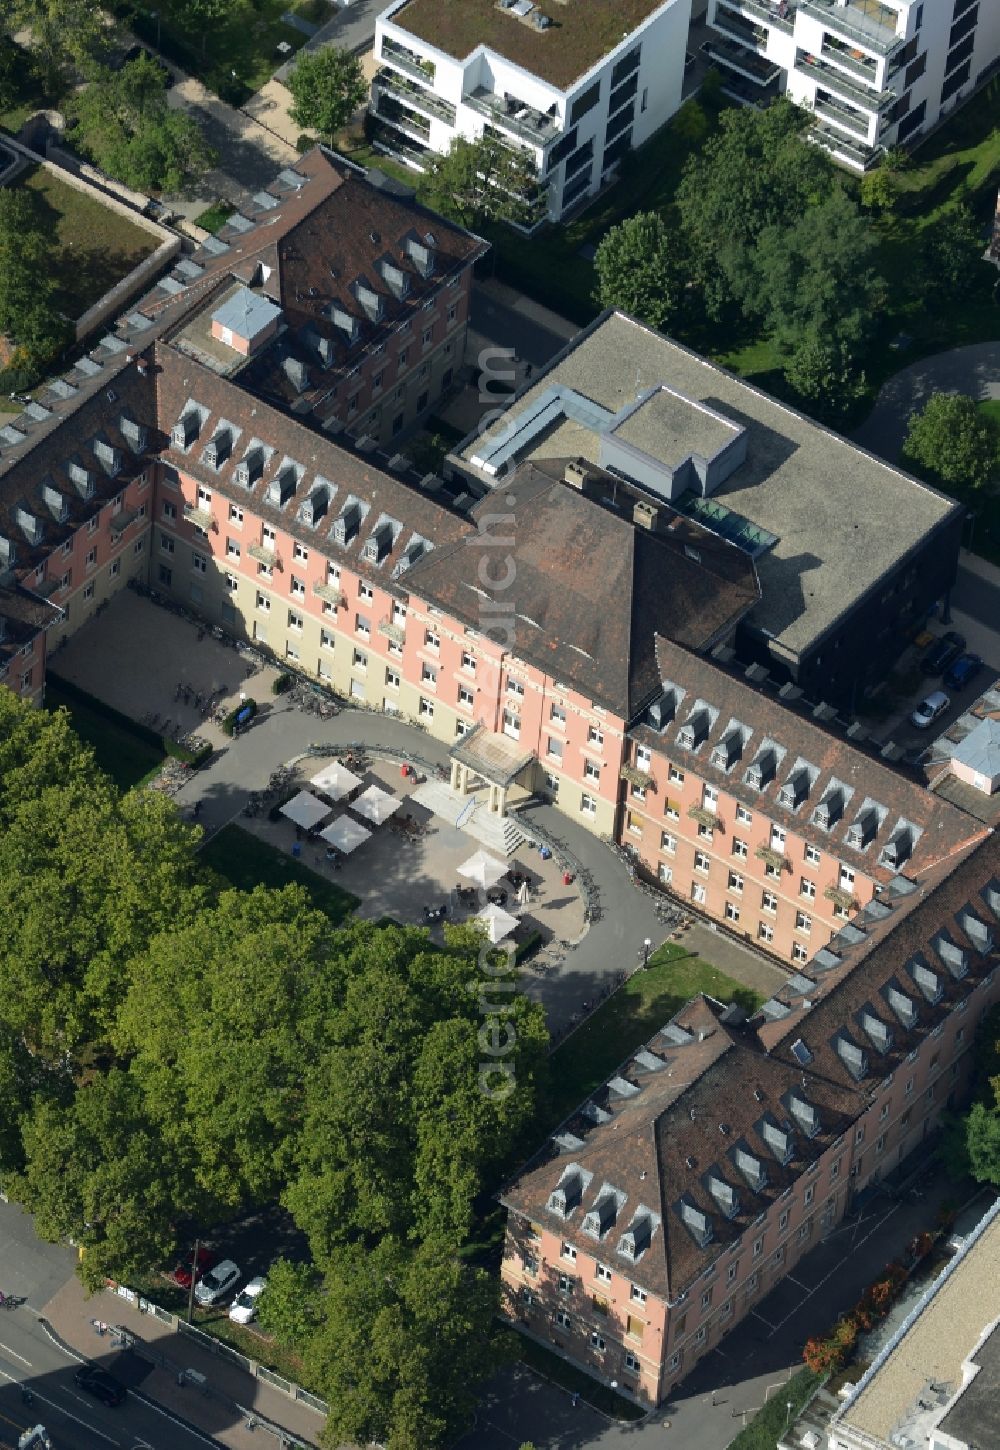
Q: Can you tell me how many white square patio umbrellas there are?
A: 6